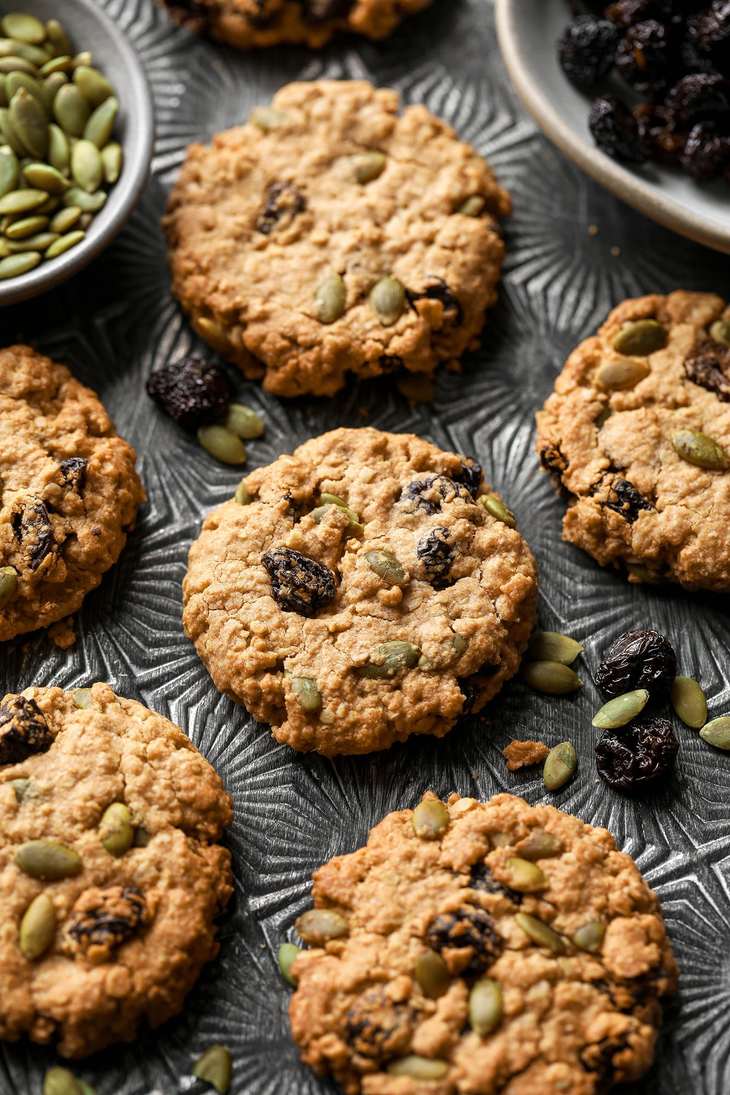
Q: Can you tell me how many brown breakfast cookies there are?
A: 7